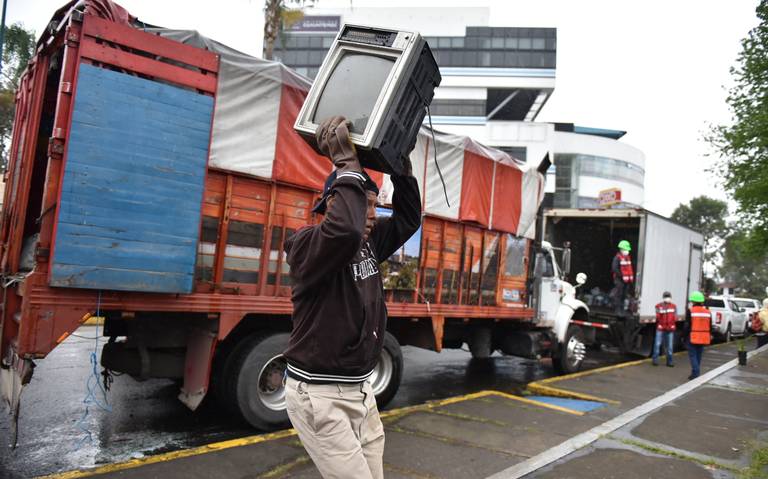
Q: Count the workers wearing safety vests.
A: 3